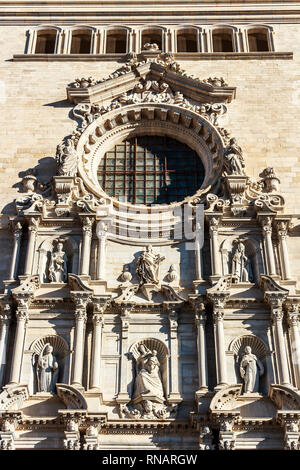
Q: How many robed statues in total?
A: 8